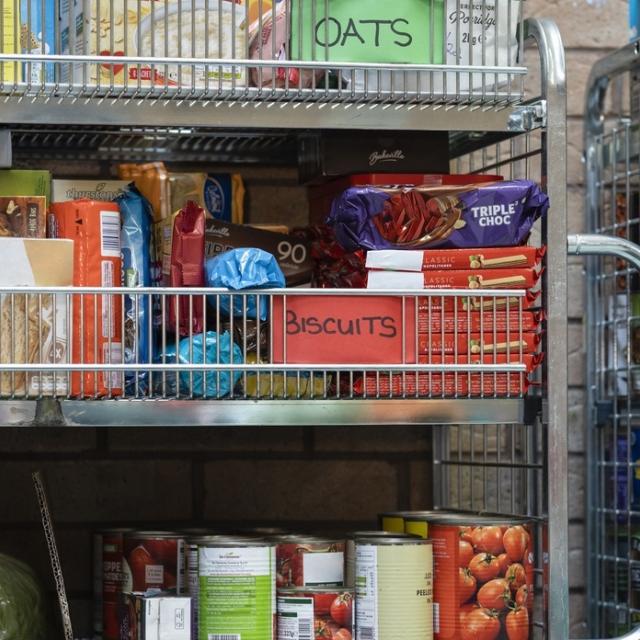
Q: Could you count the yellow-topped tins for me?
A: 2